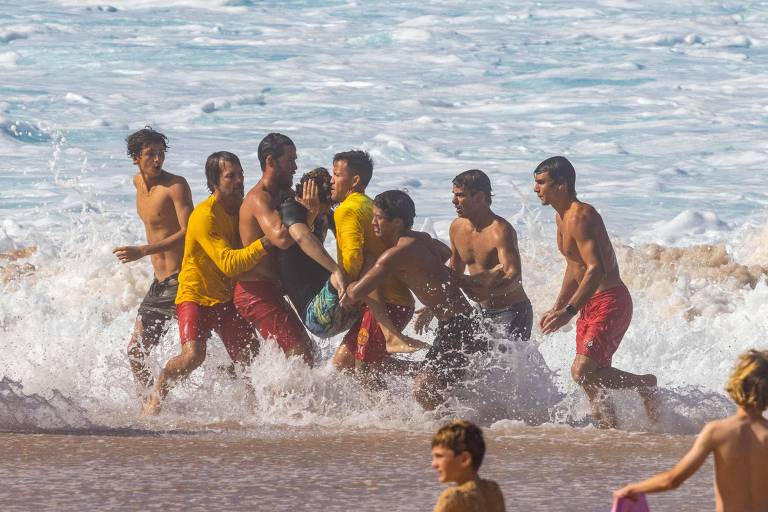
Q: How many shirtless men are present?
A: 5